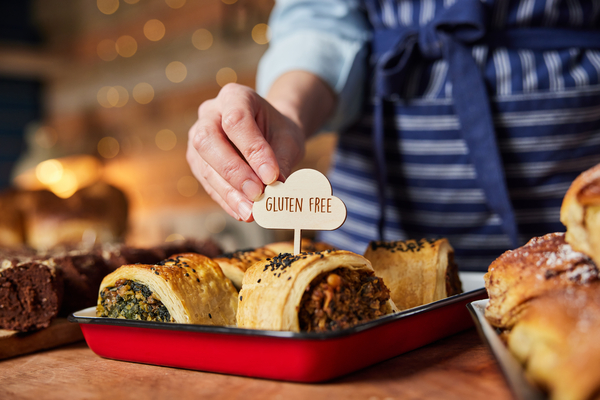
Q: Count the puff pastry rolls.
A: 5